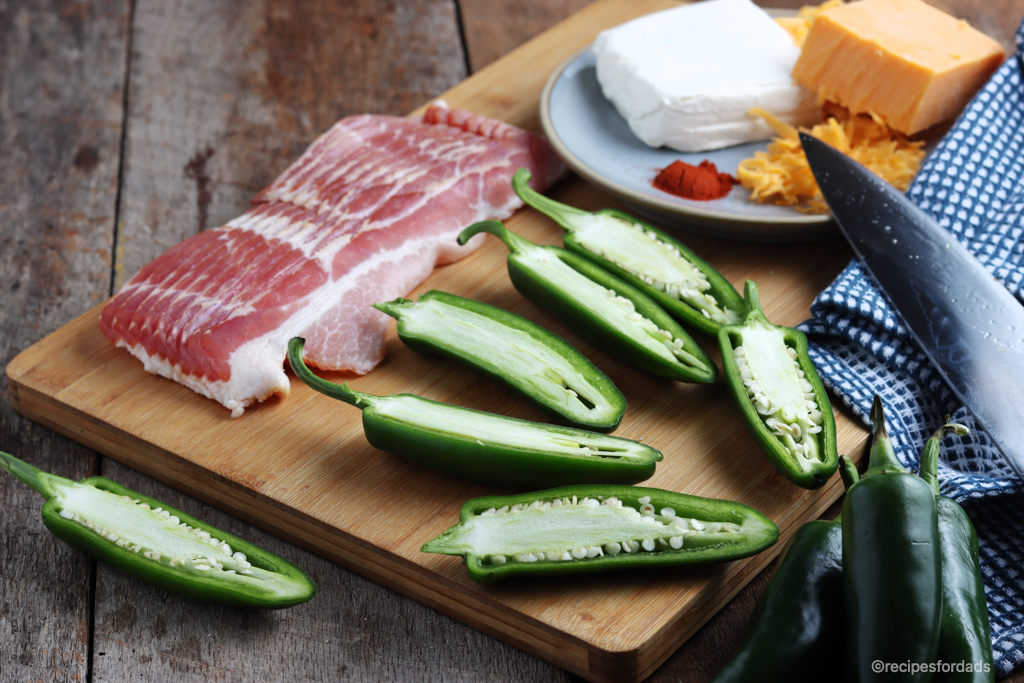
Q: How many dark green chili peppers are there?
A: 3